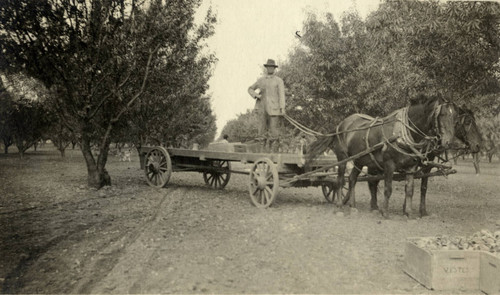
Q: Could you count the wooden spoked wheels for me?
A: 4